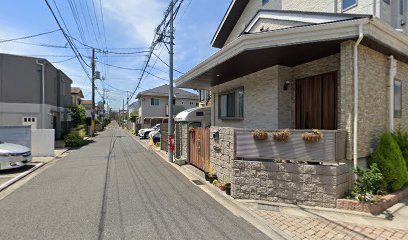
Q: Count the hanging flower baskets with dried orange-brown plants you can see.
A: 3